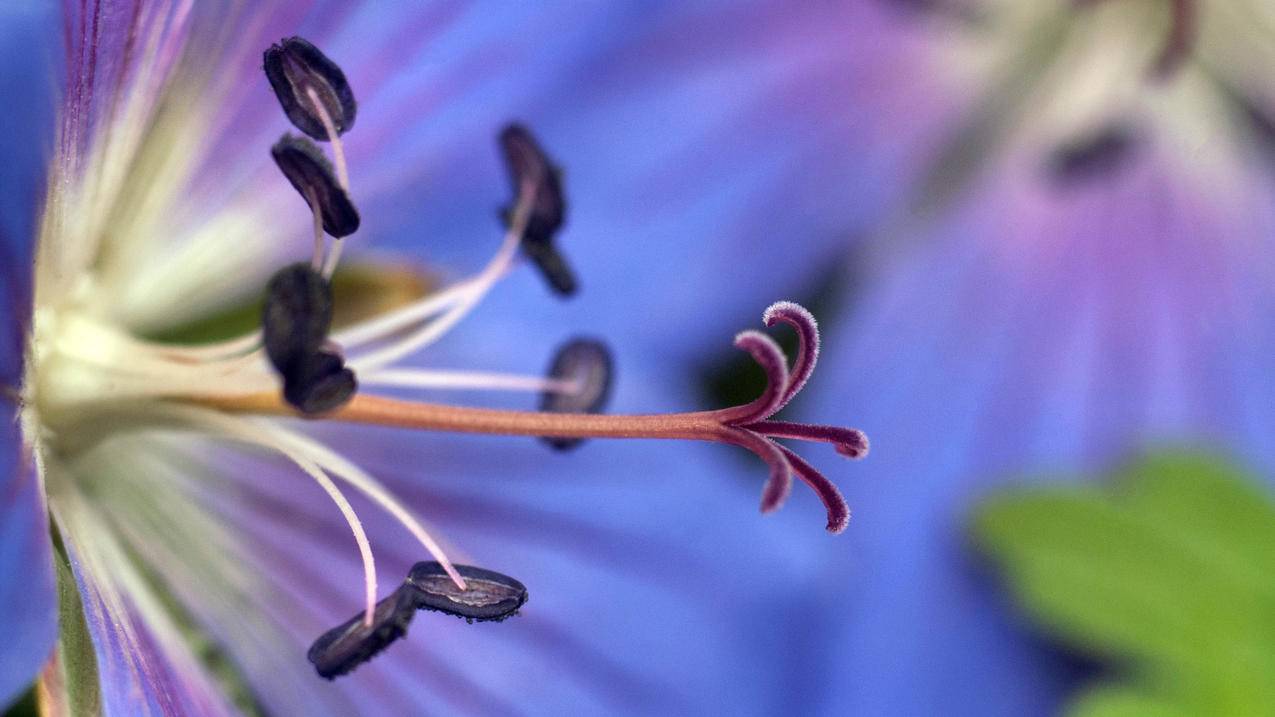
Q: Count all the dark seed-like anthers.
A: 9